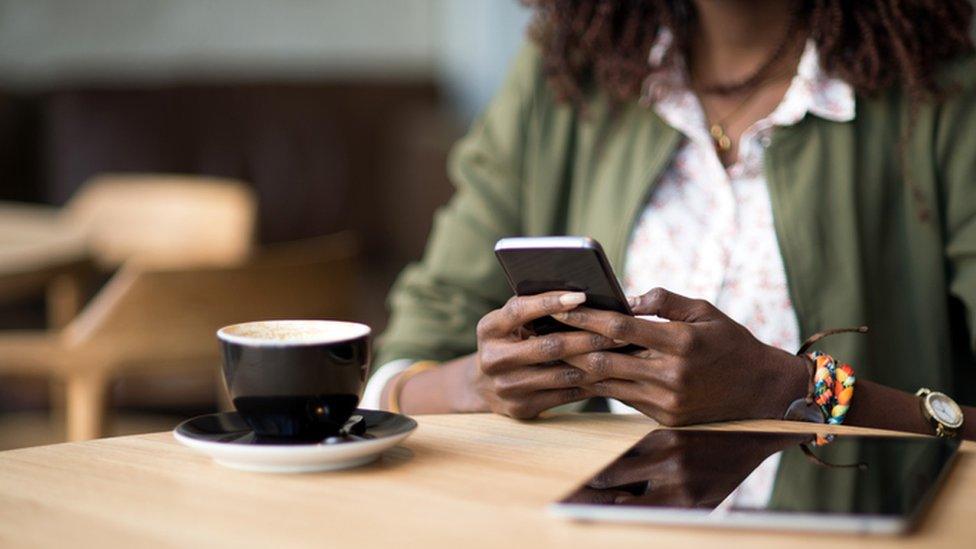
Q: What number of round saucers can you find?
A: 1